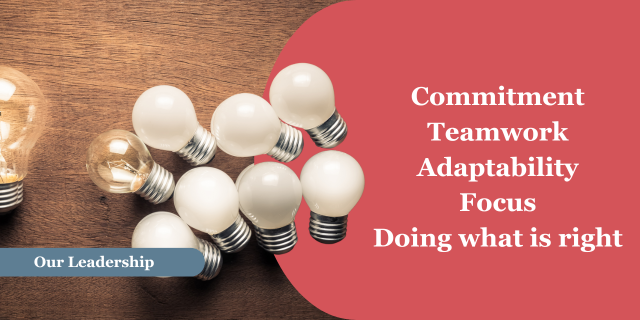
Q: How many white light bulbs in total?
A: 7